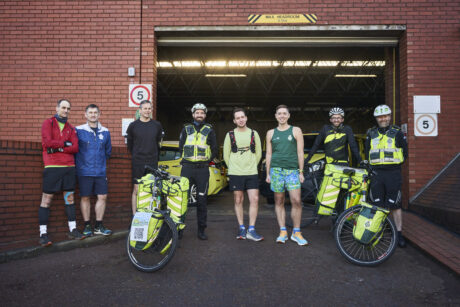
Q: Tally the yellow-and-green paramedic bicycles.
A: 2